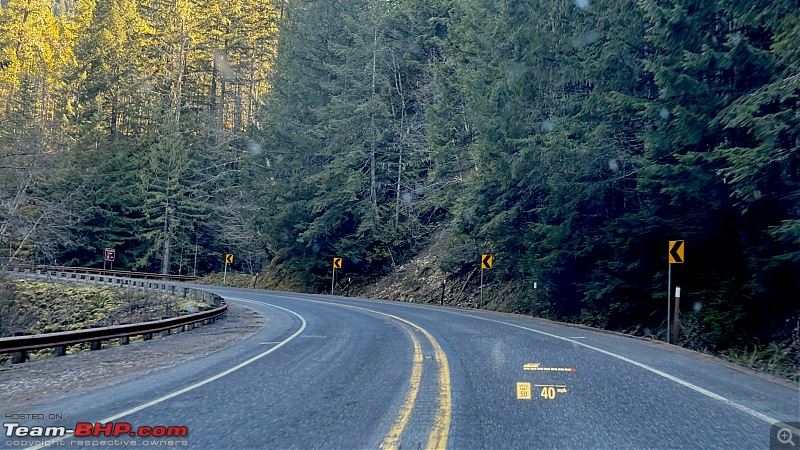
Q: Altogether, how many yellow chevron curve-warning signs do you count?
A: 4